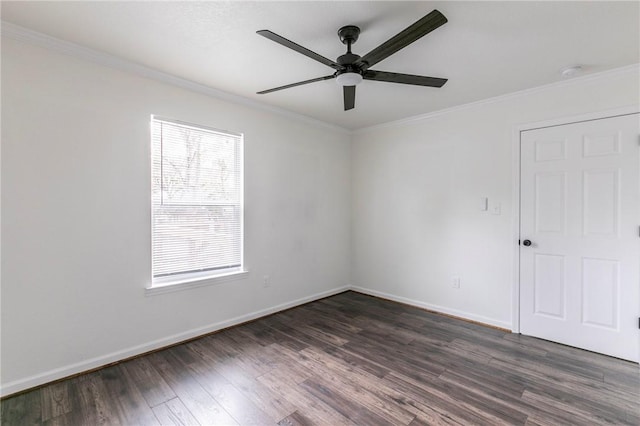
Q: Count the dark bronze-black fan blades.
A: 5